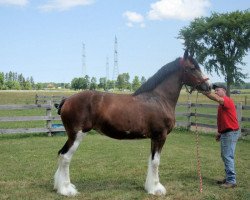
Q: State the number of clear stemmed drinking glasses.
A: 0